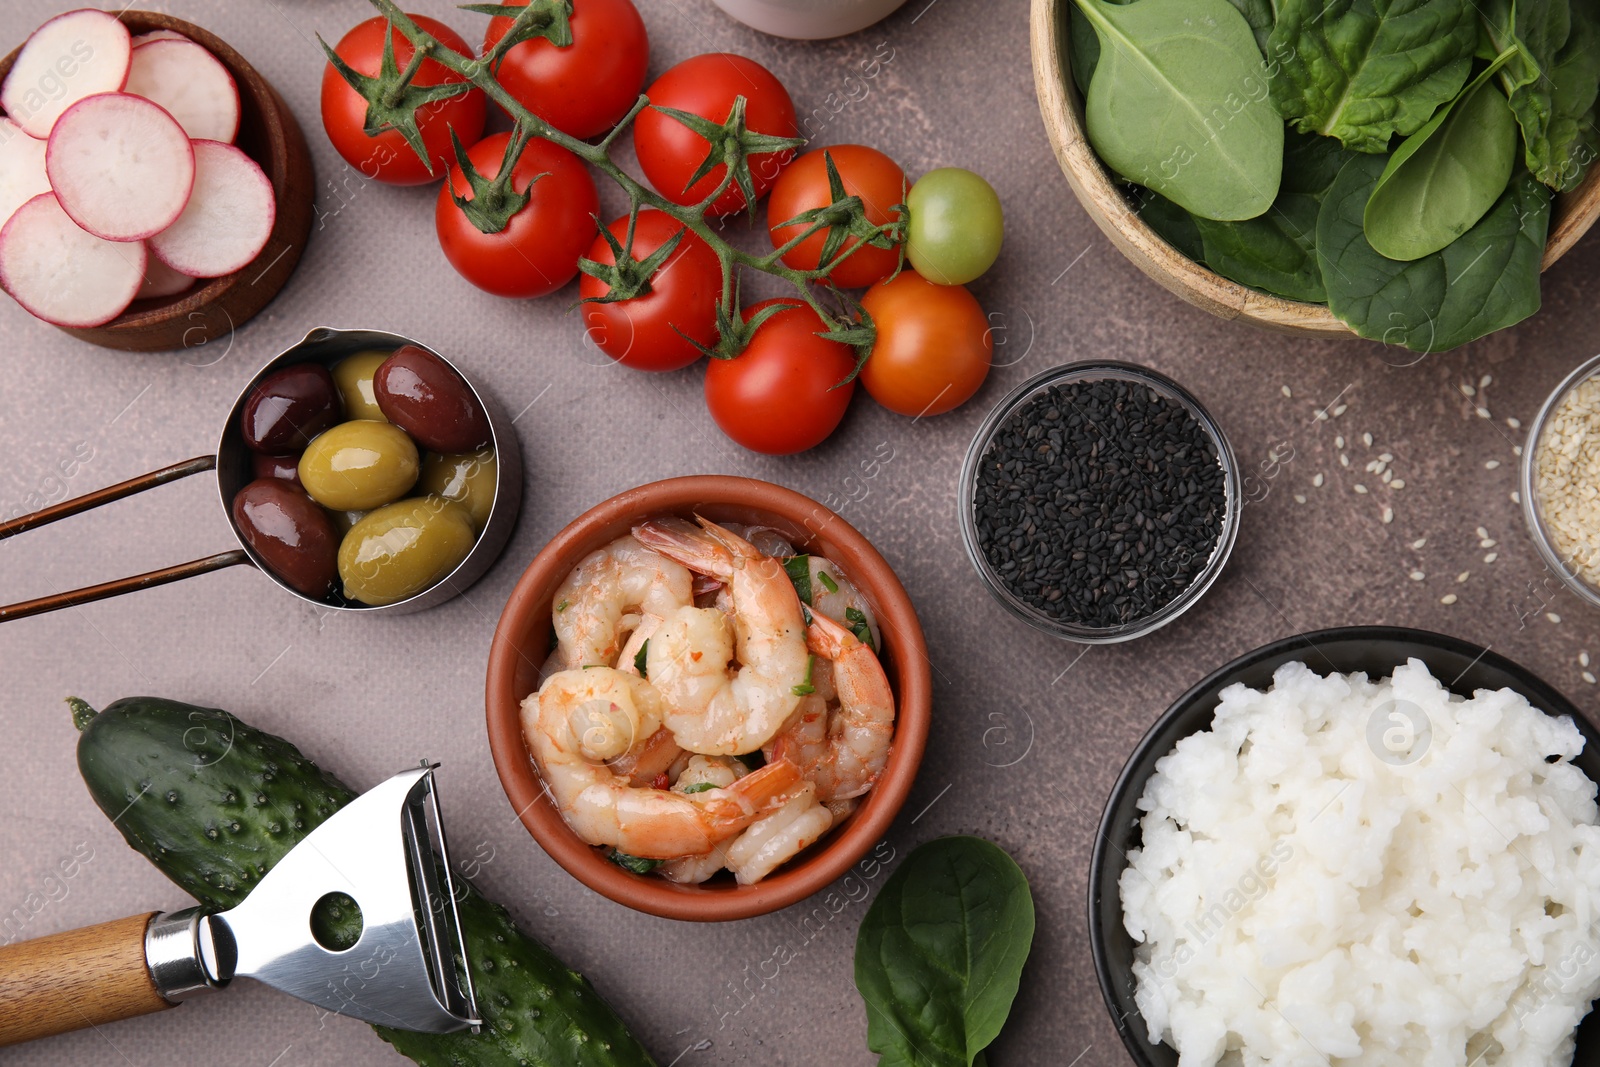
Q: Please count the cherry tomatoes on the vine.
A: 9